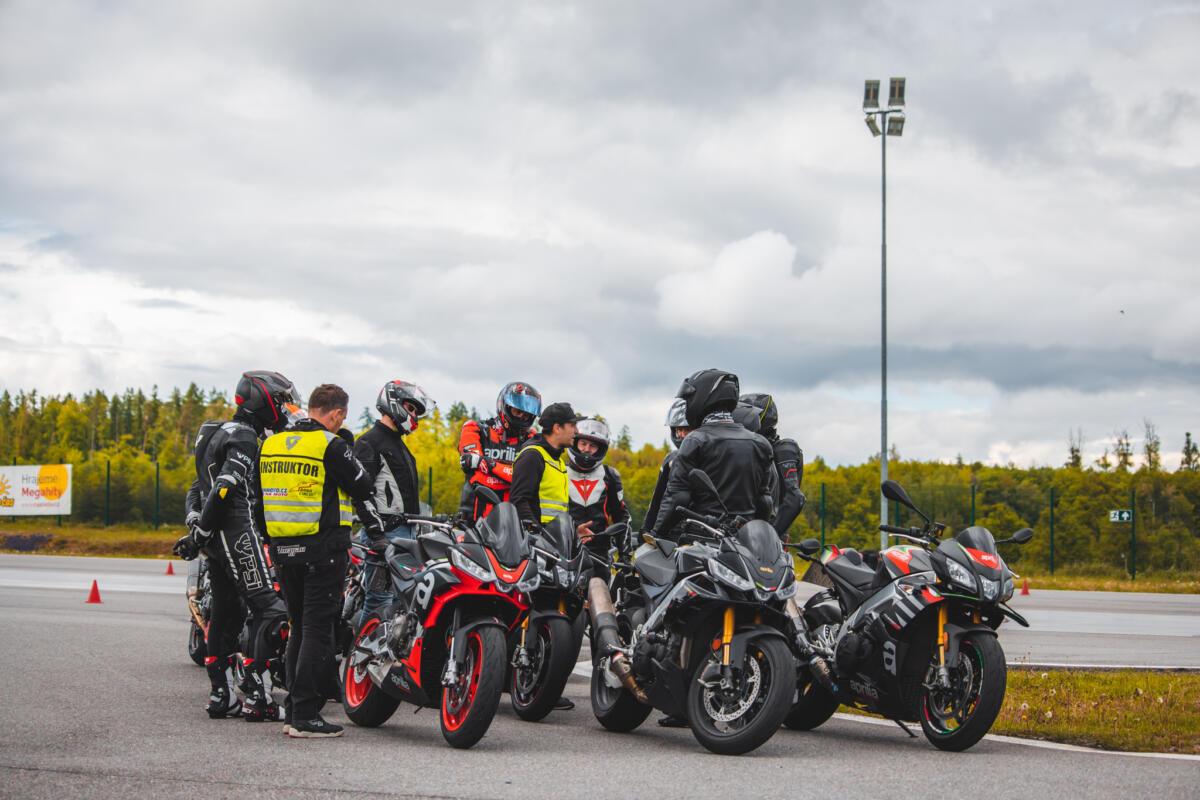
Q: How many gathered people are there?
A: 11